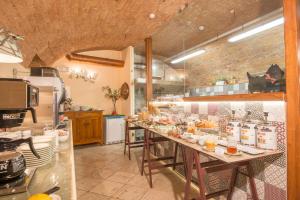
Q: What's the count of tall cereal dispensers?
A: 3